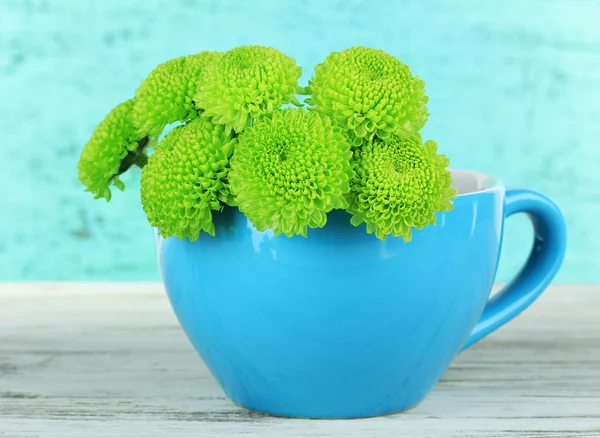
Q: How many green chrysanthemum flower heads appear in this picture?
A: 7